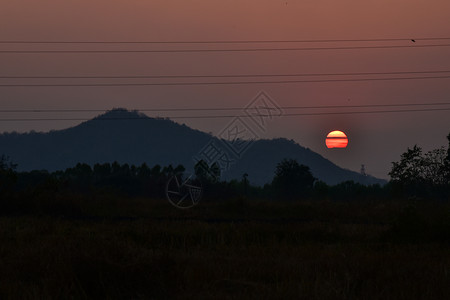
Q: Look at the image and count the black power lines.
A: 6